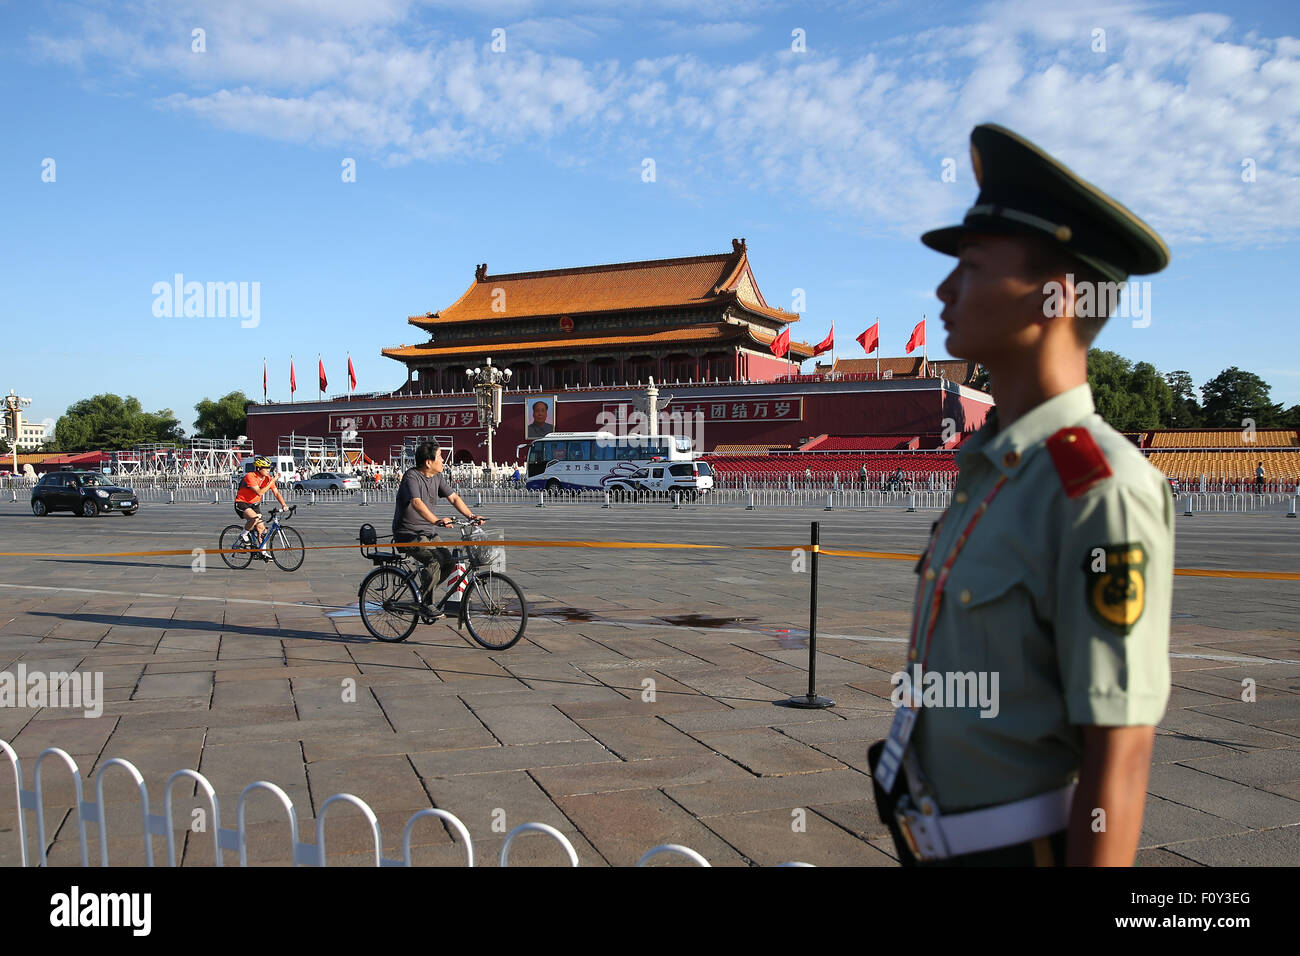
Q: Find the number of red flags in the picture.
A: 8